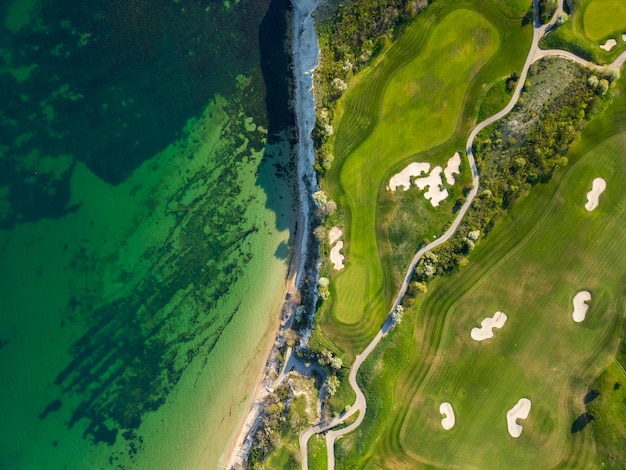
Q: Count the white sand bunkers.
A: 12